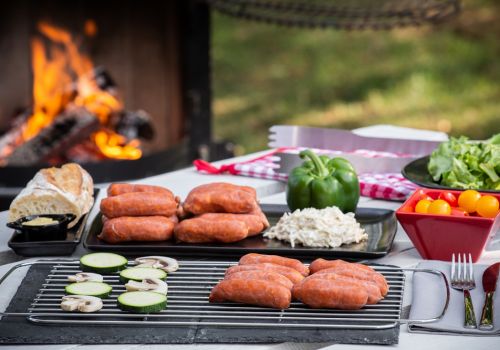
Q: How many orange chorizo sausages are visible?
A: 15